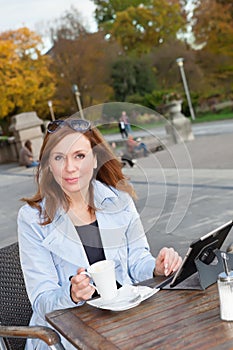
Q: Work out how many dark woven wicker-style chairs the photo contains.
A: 1